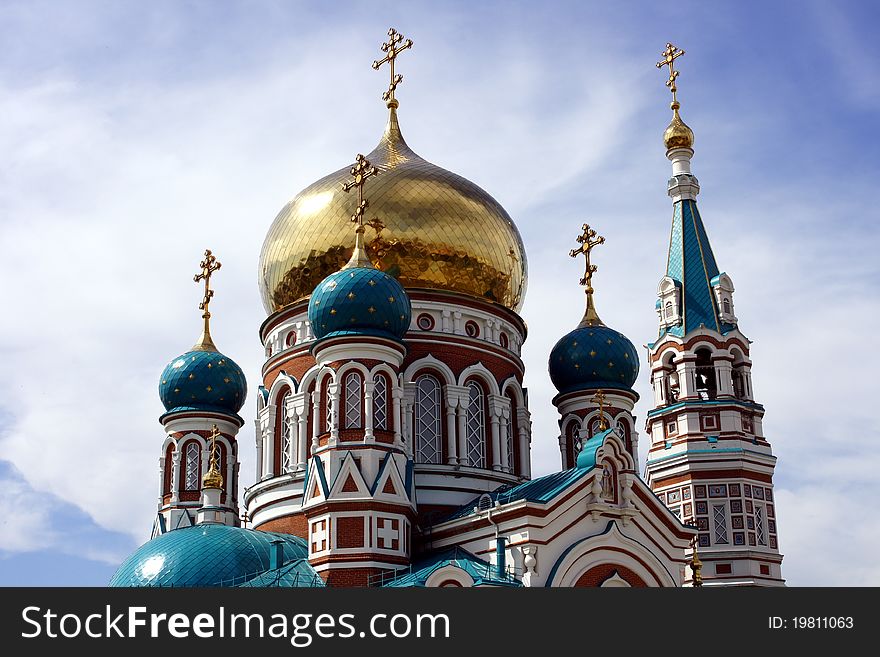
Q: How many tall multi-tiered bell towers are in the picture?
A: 1